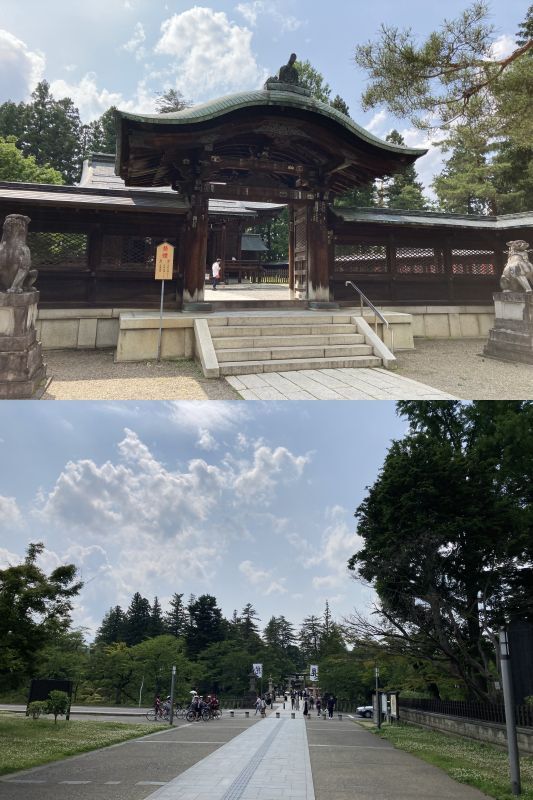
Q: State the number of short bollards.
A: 8